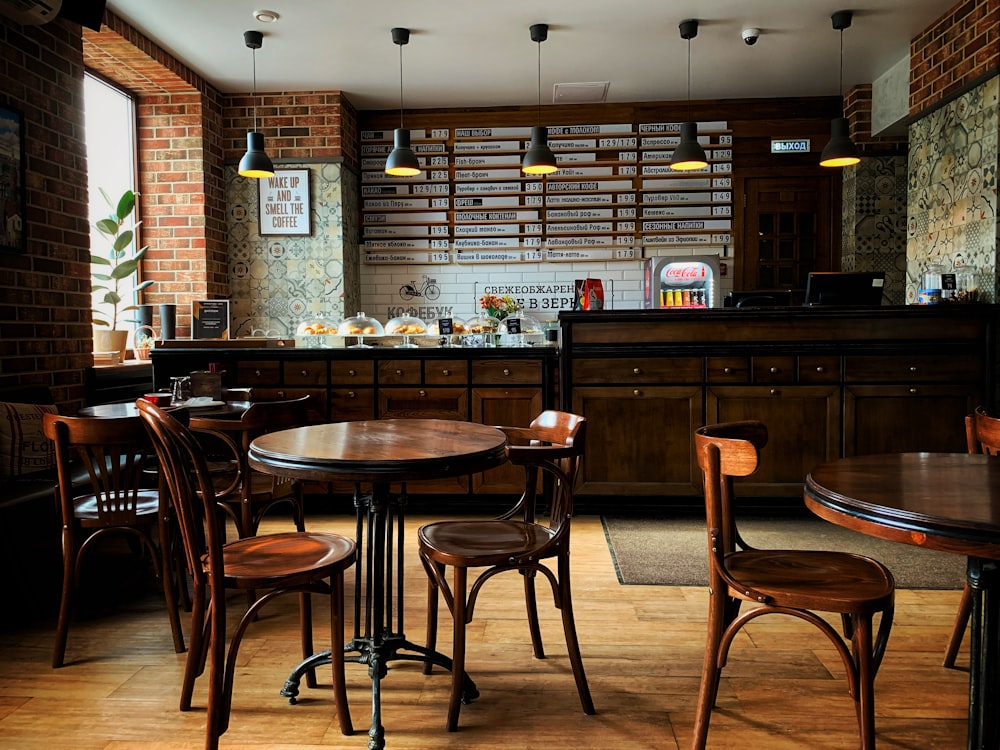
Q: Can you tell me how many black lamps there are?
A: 5